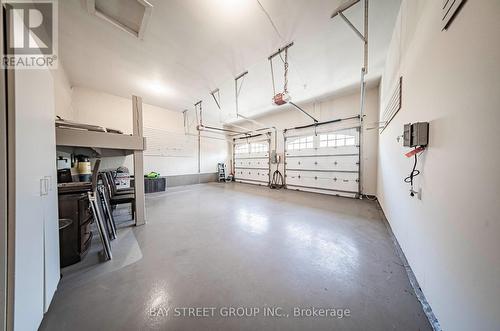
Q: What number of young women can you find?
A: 0